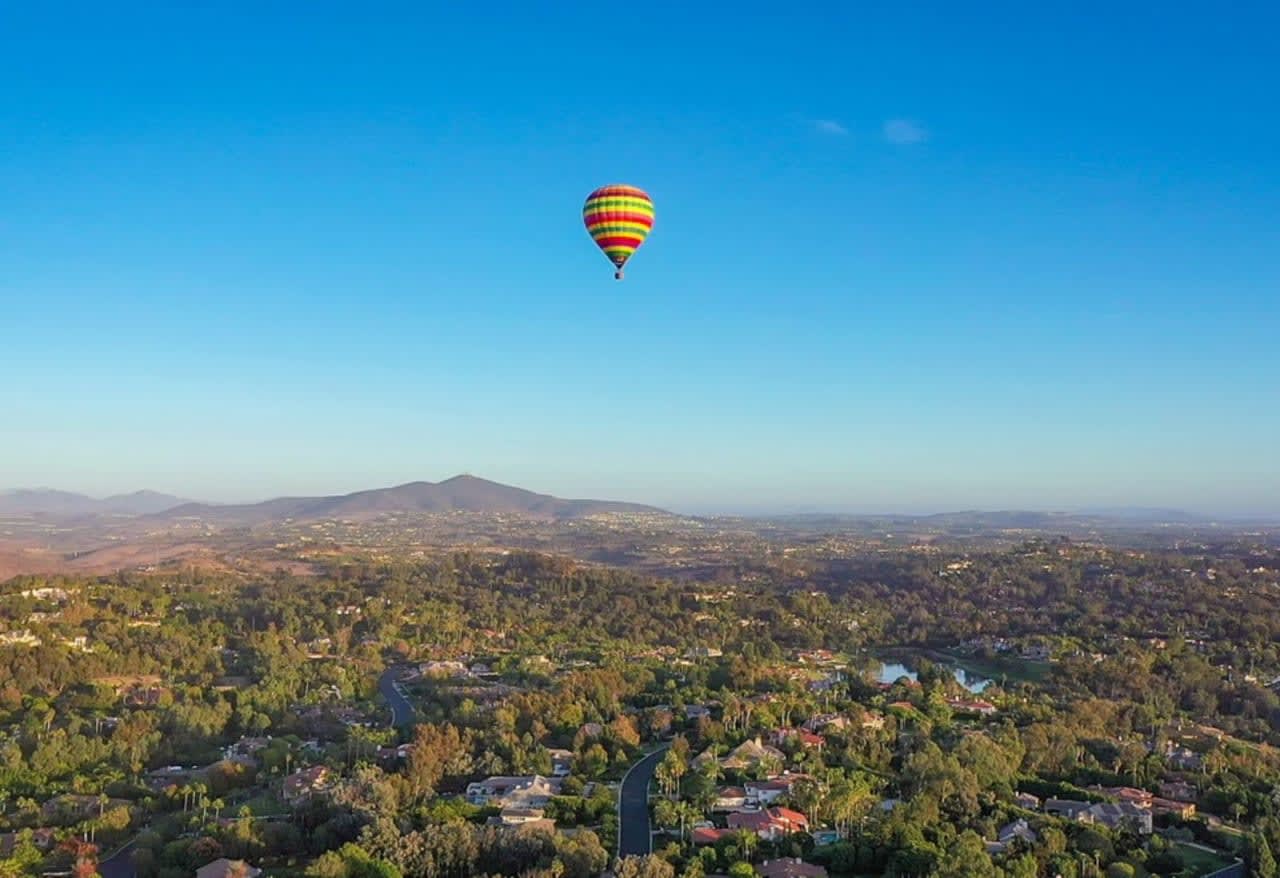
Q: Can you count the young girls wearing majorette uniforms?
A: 0